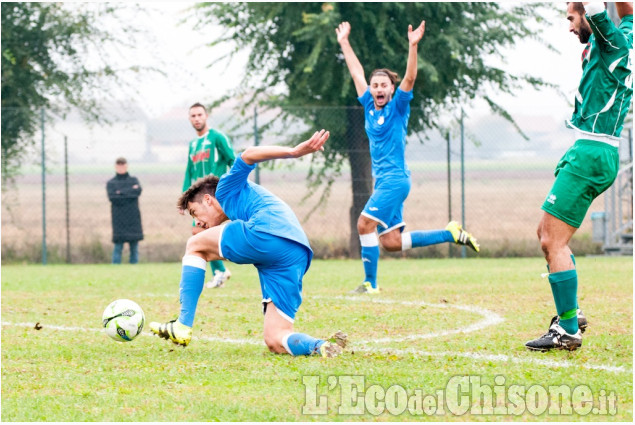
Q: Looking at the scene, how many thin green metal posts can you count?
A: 5